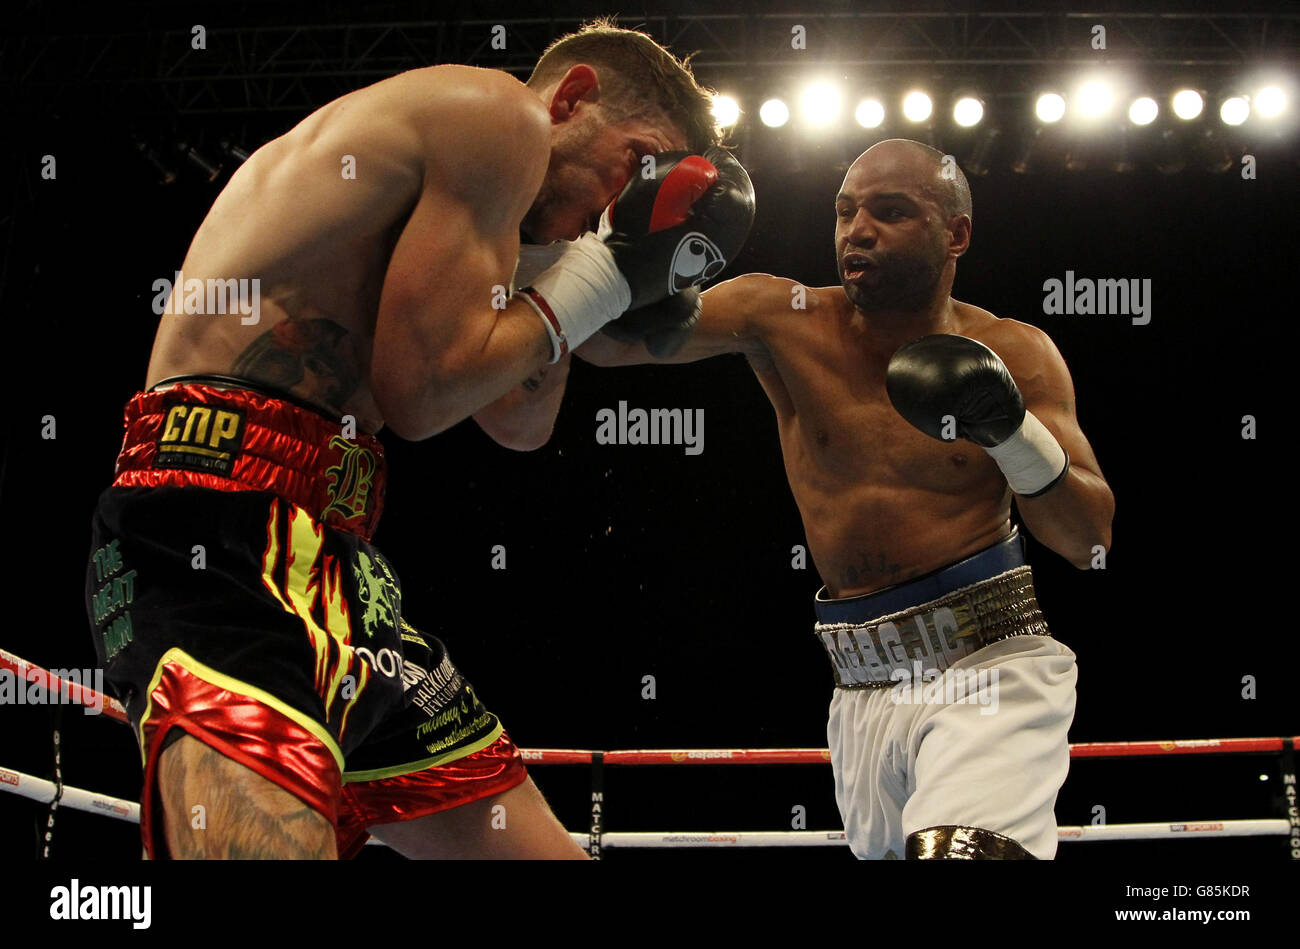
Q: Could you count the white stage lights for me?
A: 12